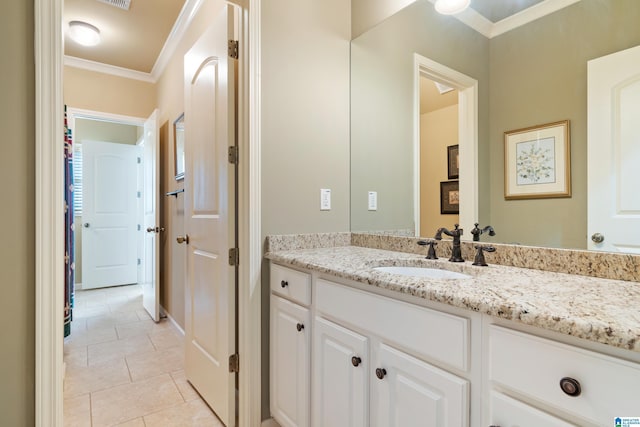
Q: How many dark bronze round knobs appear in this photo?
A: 5